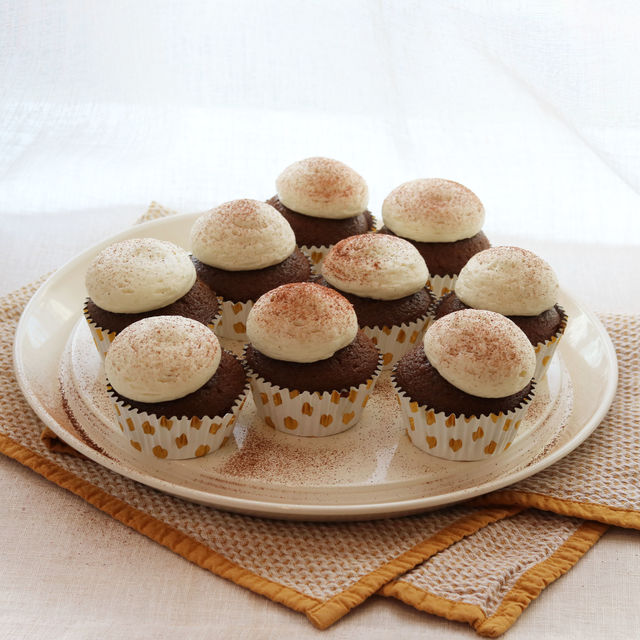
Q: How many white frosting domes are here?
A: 9